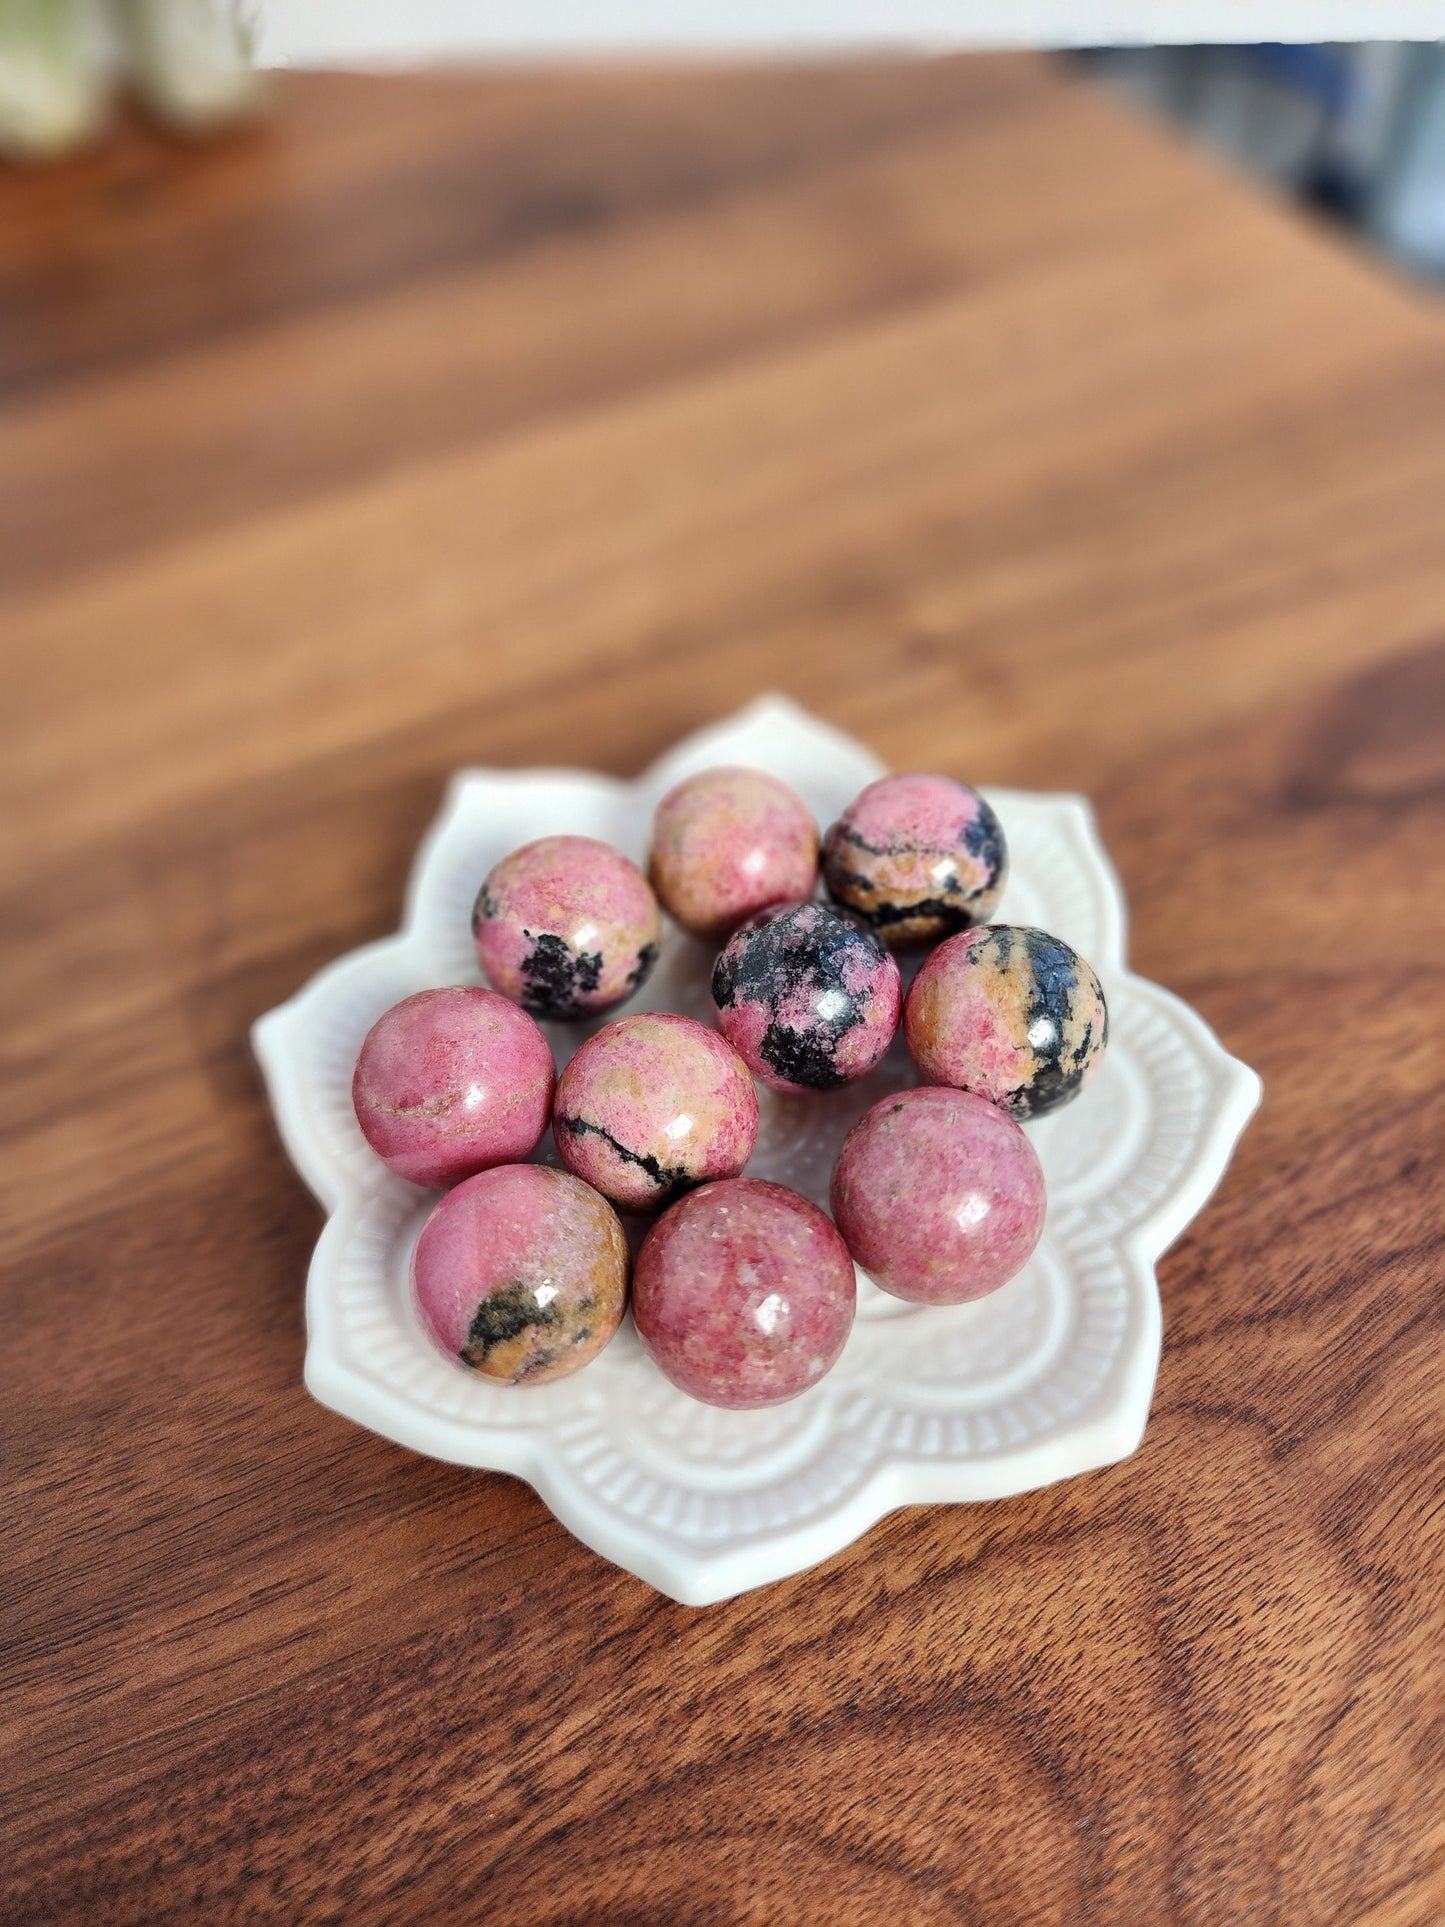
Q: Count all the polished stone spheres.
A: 10